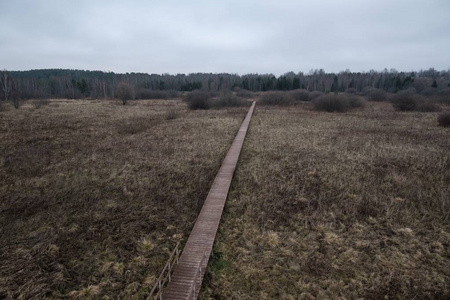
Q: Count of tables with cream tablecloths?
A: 0